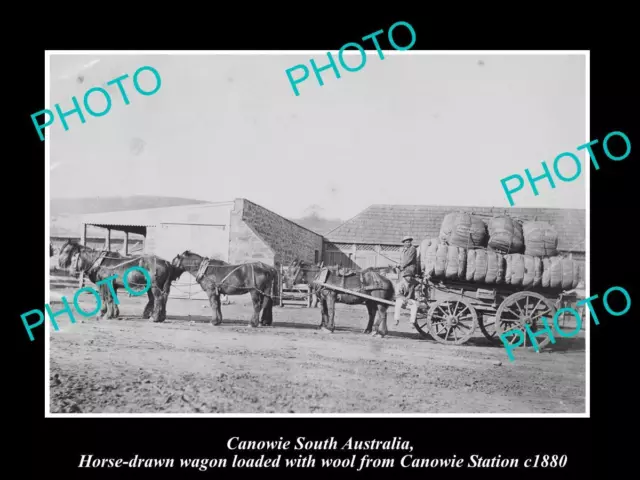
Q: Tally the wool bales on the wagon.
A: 7